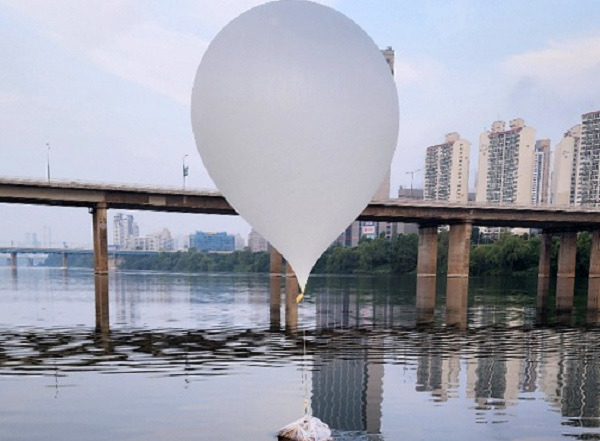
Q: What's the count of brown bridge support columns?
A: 8